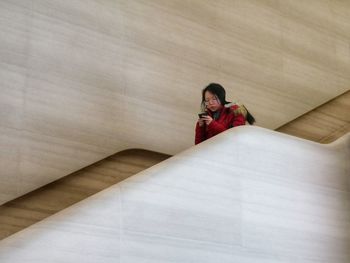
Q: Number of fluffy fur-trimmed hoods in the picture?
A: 1